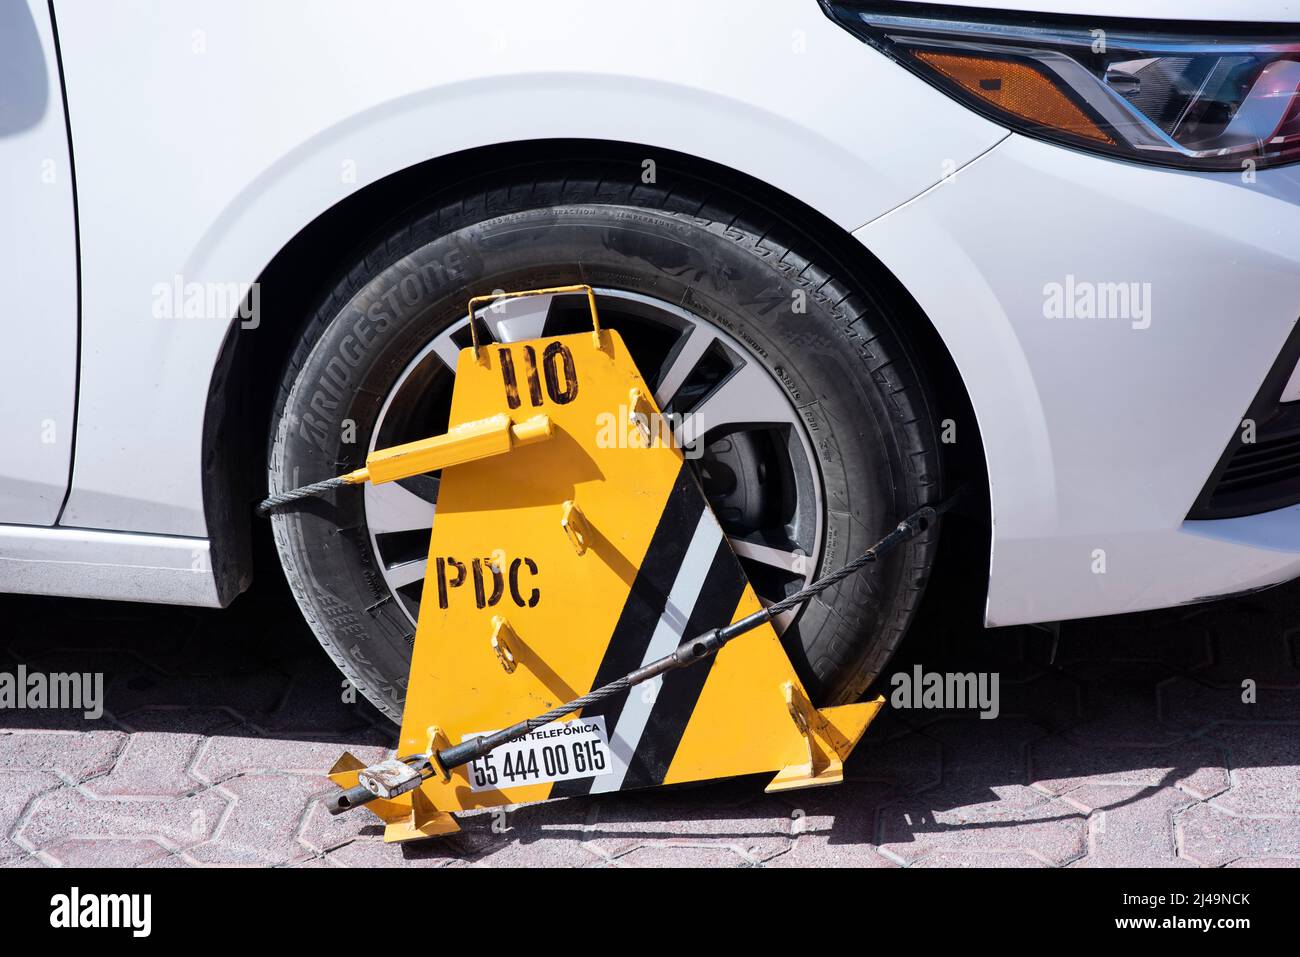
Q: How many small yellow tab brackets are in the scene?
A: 5